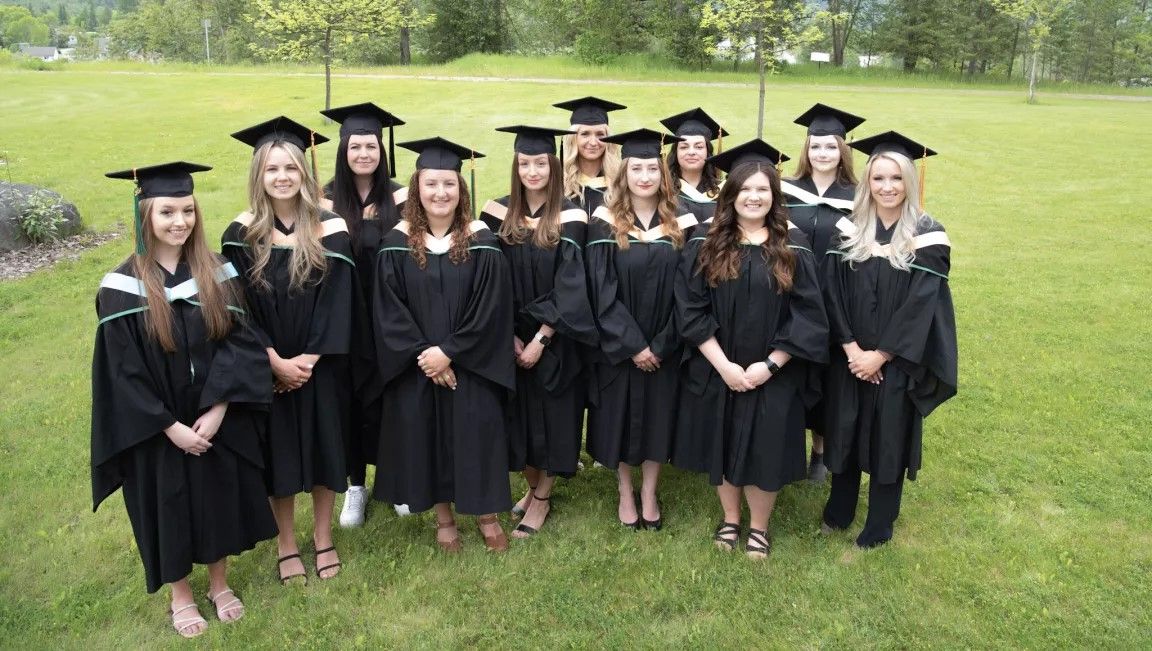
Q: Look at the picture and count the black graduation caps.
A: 11